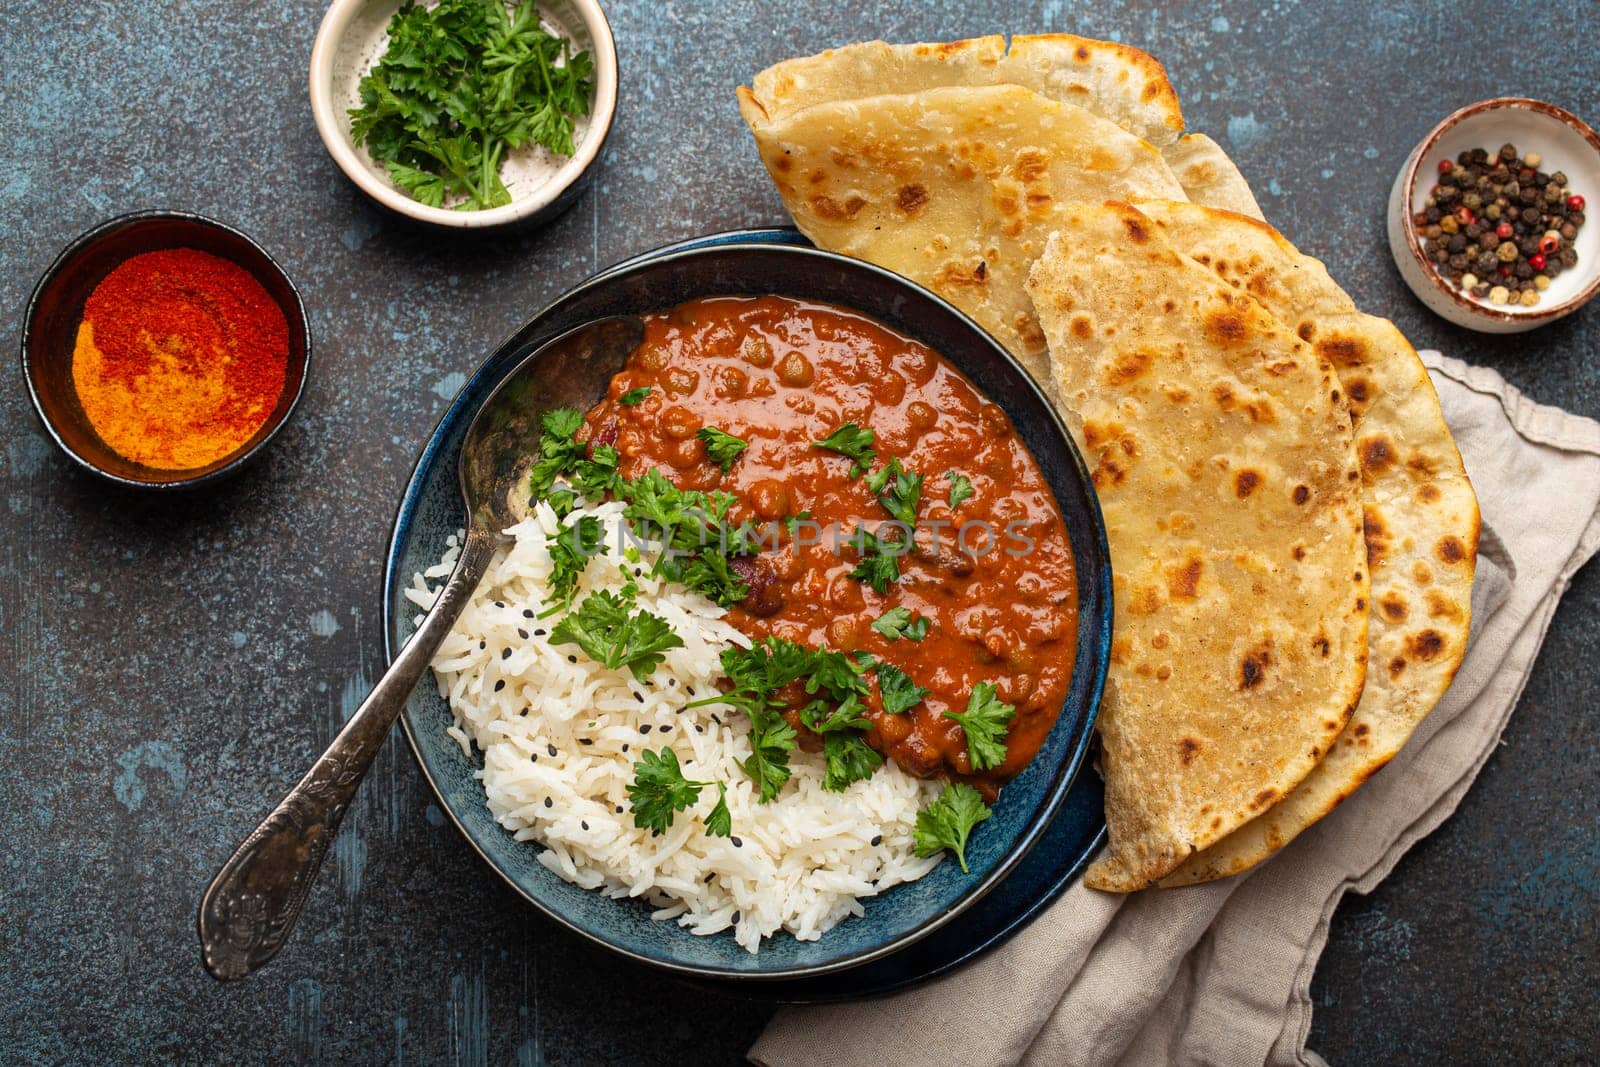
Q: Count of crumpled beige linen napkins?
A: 1